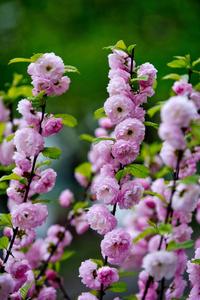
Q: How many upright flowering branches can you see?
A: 3